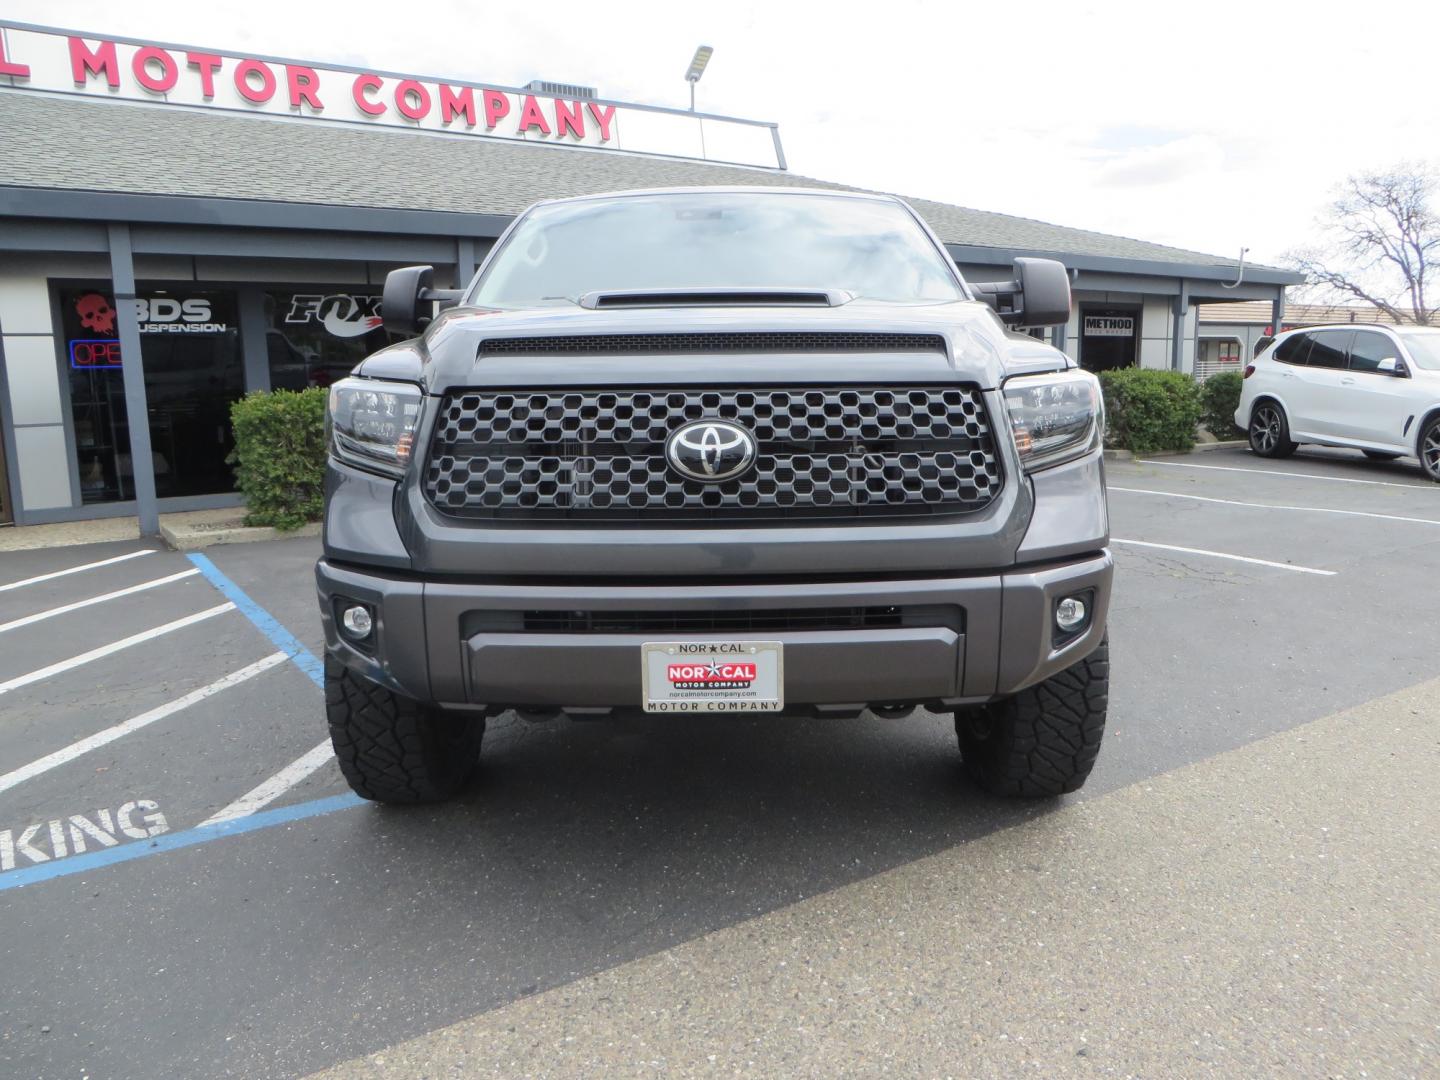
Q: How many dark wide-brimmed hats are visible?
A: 0